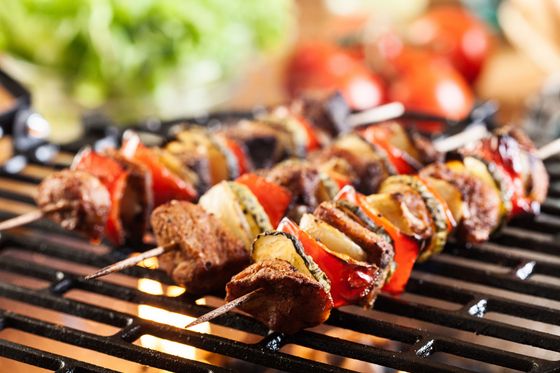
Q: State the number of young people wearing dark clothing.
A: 0